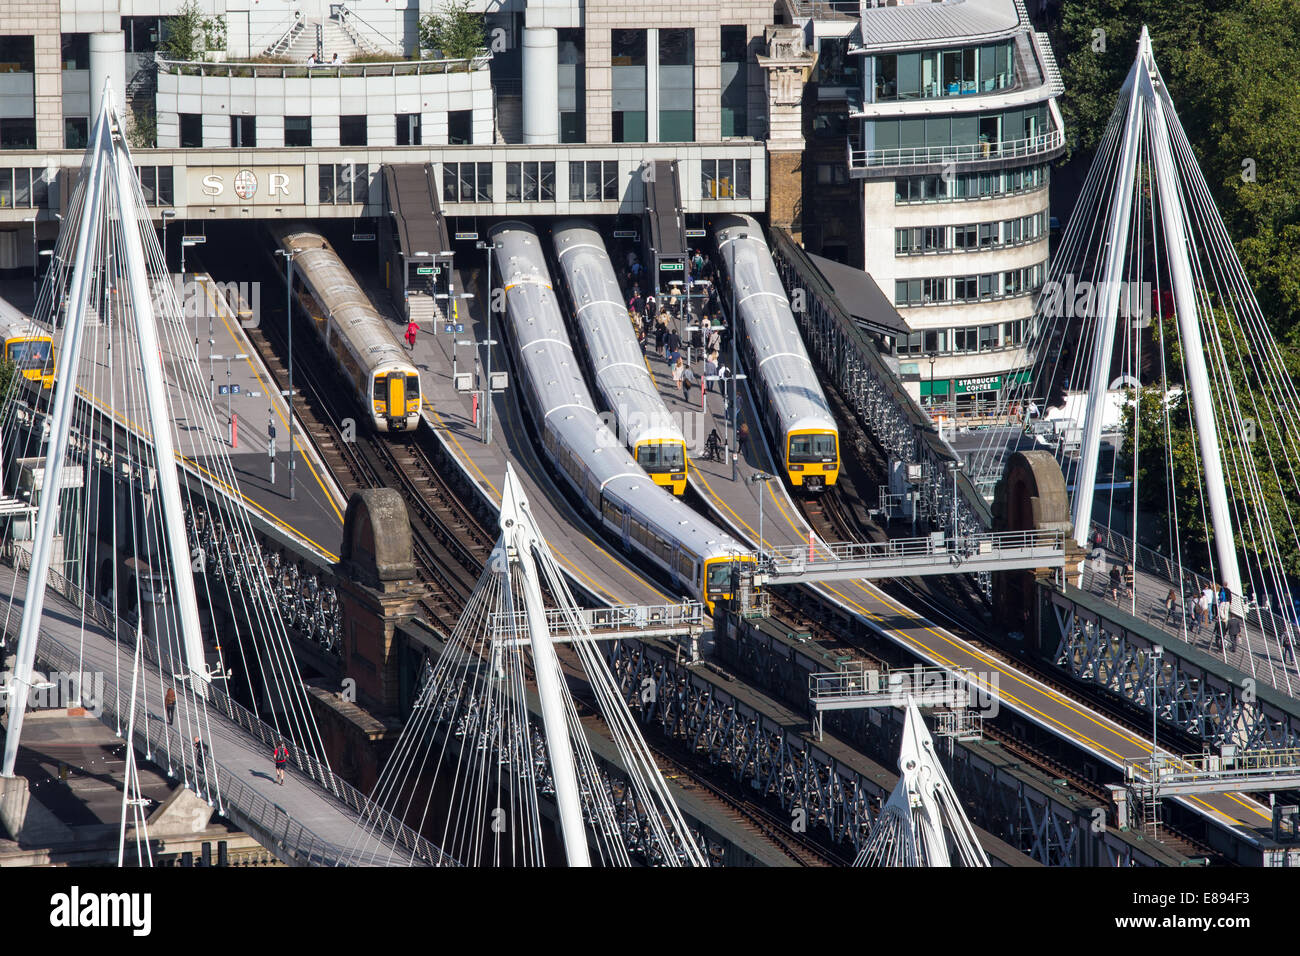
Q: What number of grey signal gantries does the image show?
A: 4